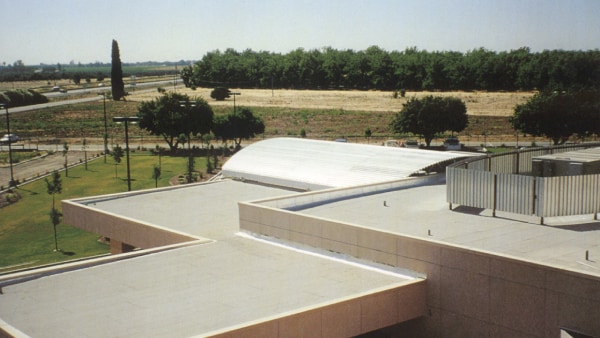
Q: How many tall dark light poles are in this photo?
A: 5